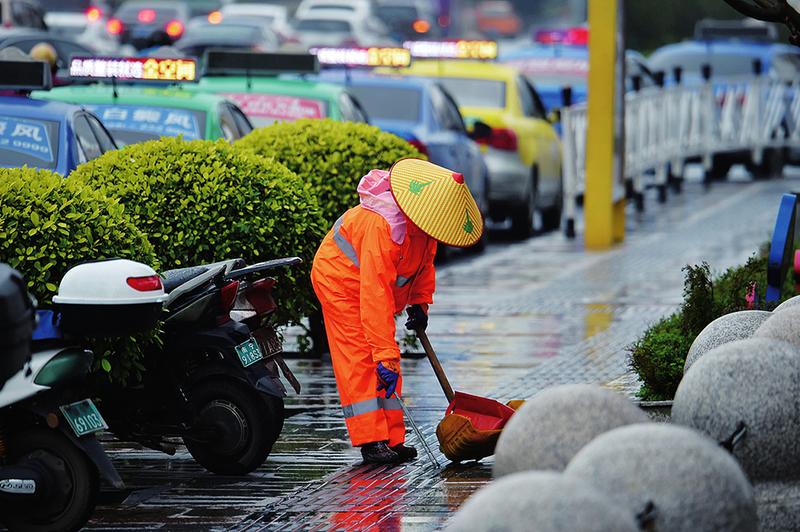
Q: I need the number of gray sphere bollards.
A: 7